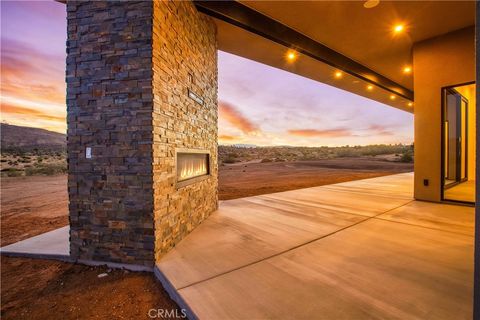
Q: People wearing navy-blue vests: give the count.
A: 0